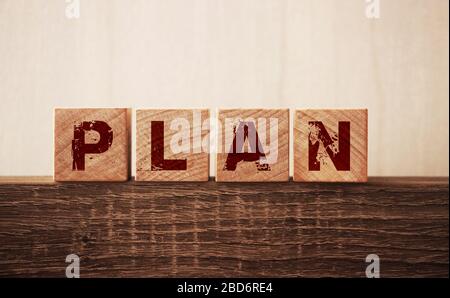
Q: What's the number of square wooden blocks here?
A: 4